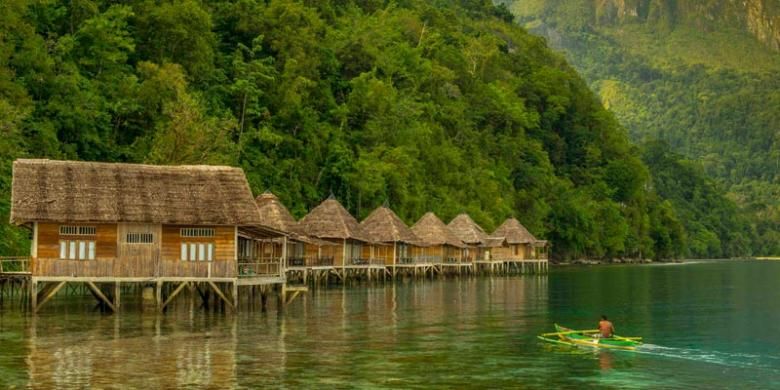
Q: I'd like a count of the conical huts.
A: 6